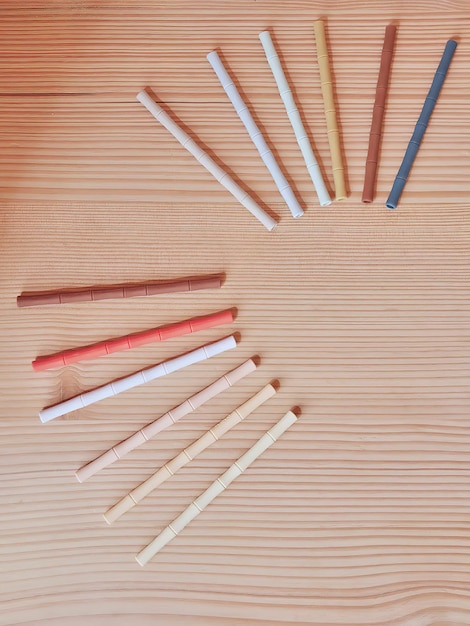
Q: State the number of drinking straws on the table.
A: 12